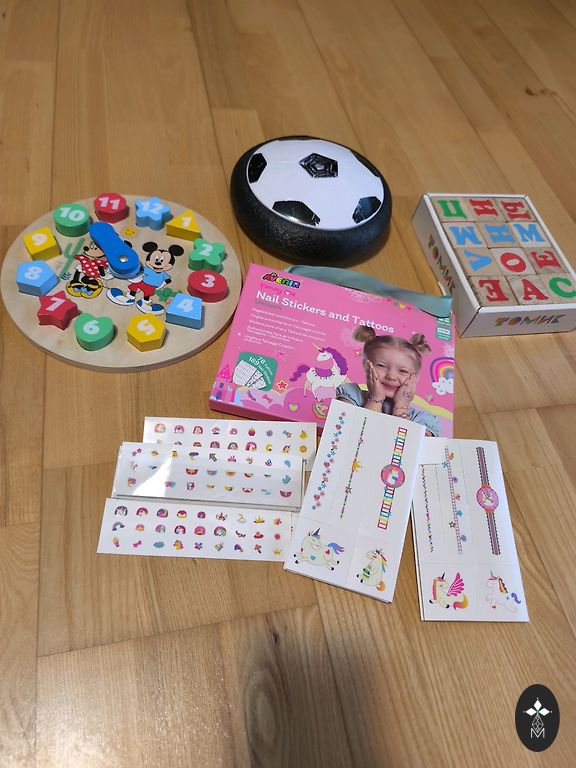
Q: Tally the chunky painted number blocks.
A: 12